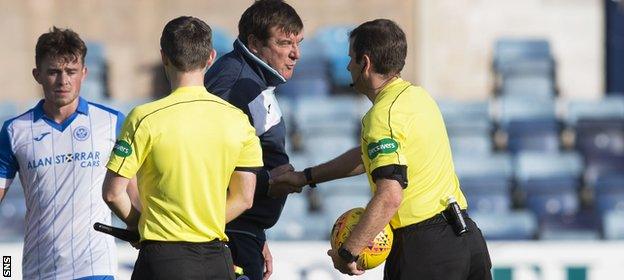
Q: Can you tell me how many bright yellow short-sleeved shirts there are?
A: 2